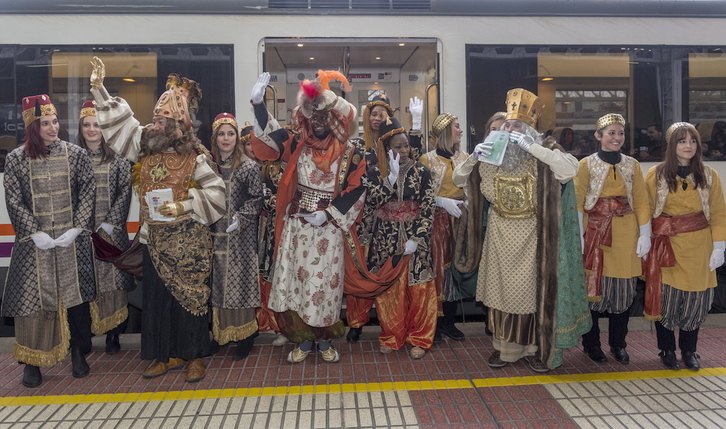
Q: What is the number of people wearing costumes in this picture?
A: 13